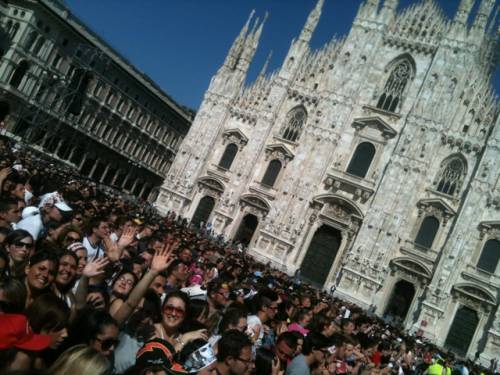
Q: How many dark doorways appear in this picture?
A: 5